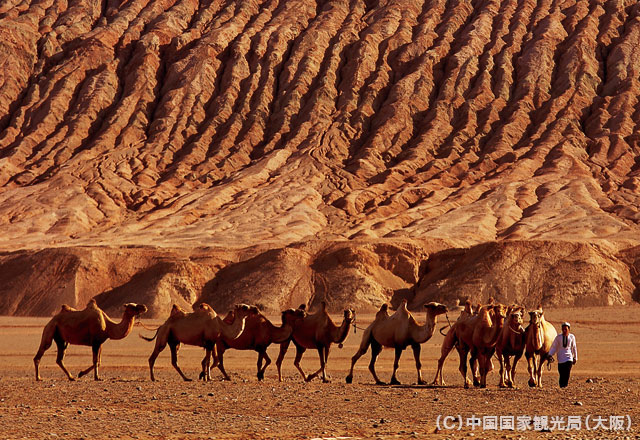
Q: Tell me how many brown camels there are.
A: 8